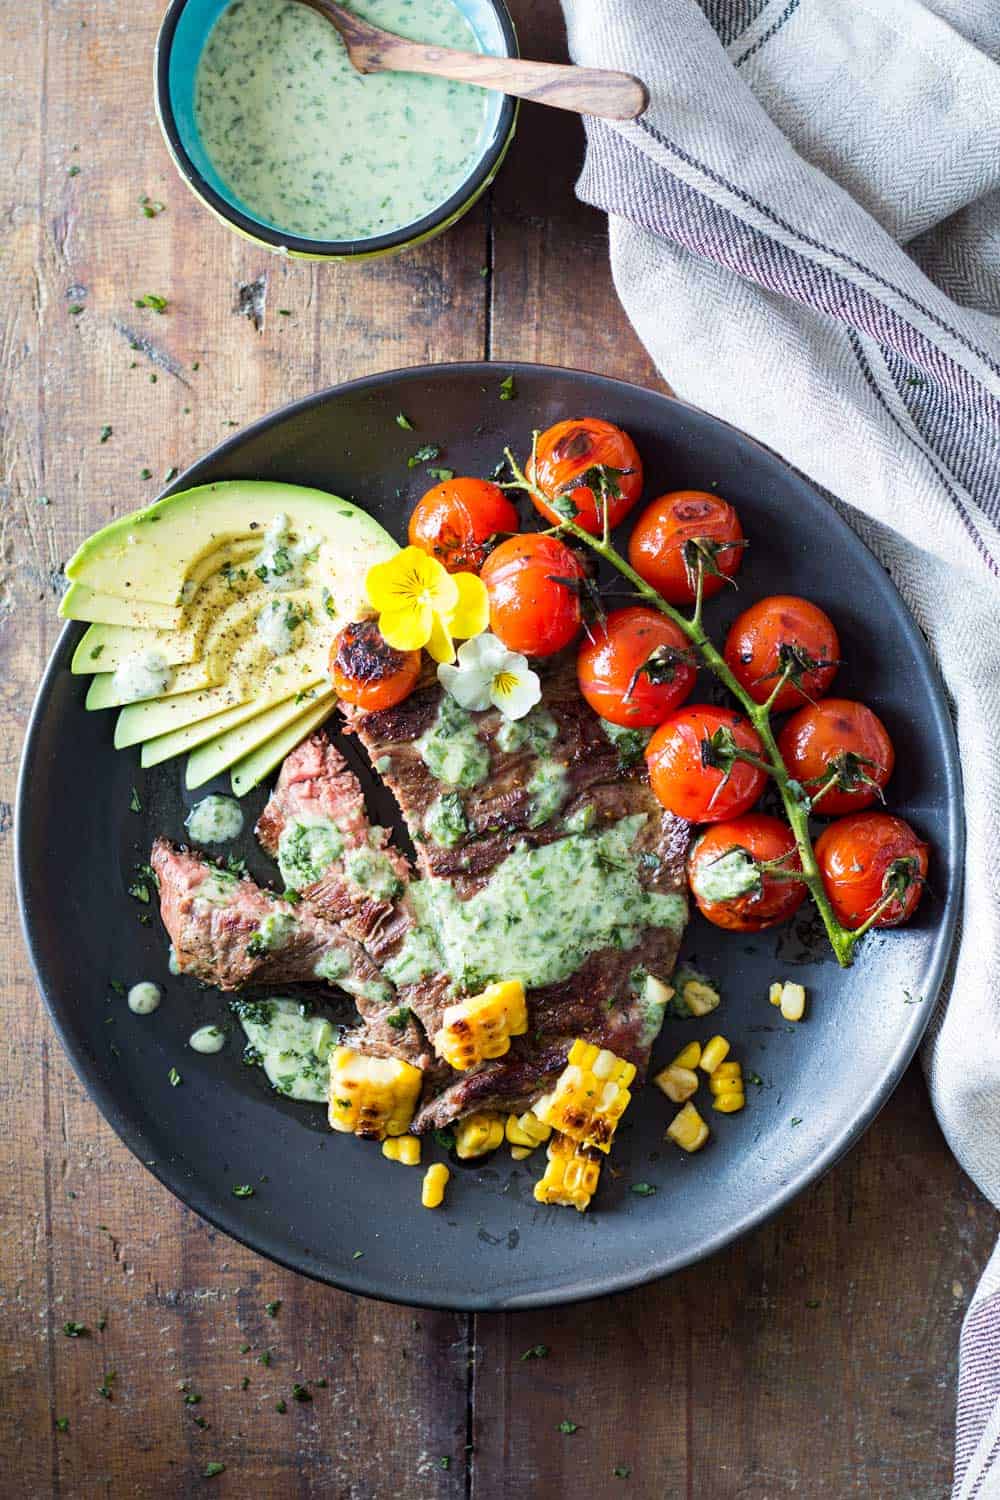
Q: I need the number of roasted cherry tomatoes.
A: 11